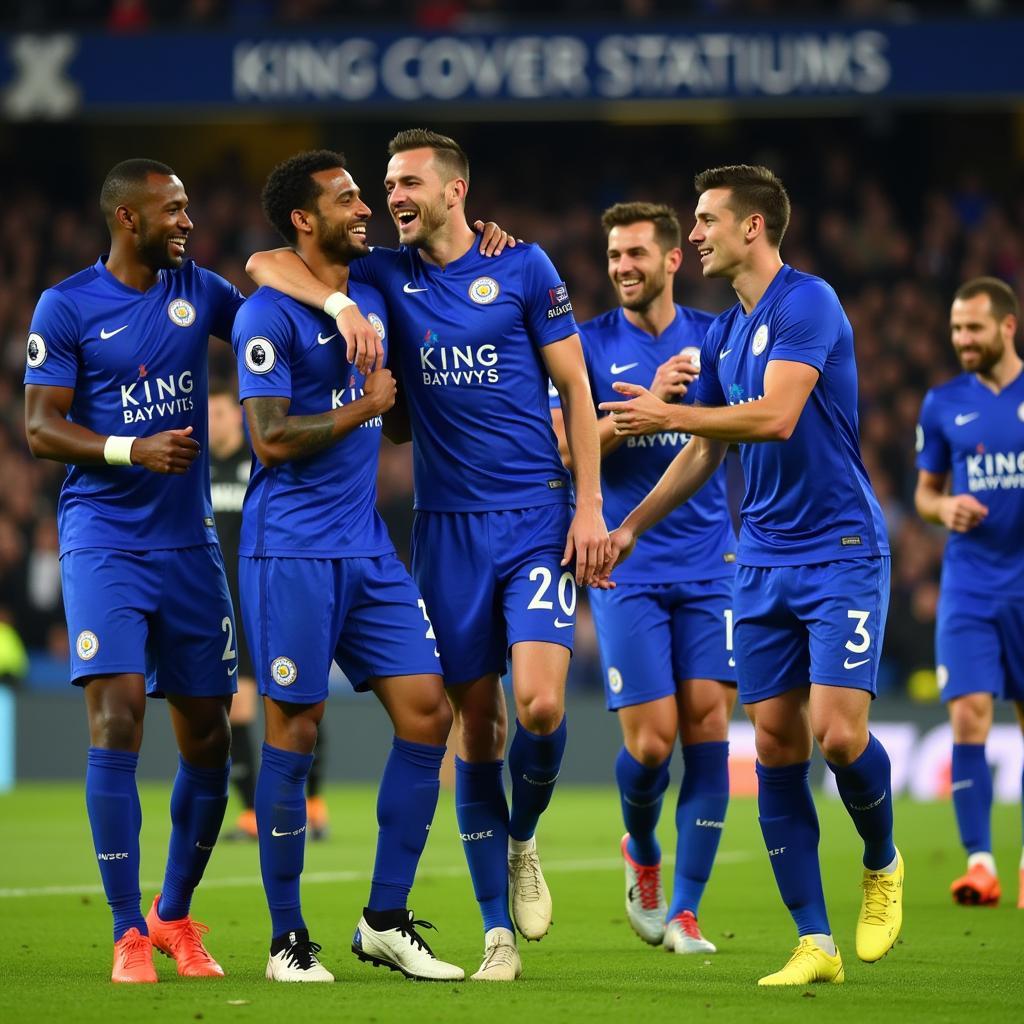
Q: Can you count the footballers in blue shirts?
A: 6